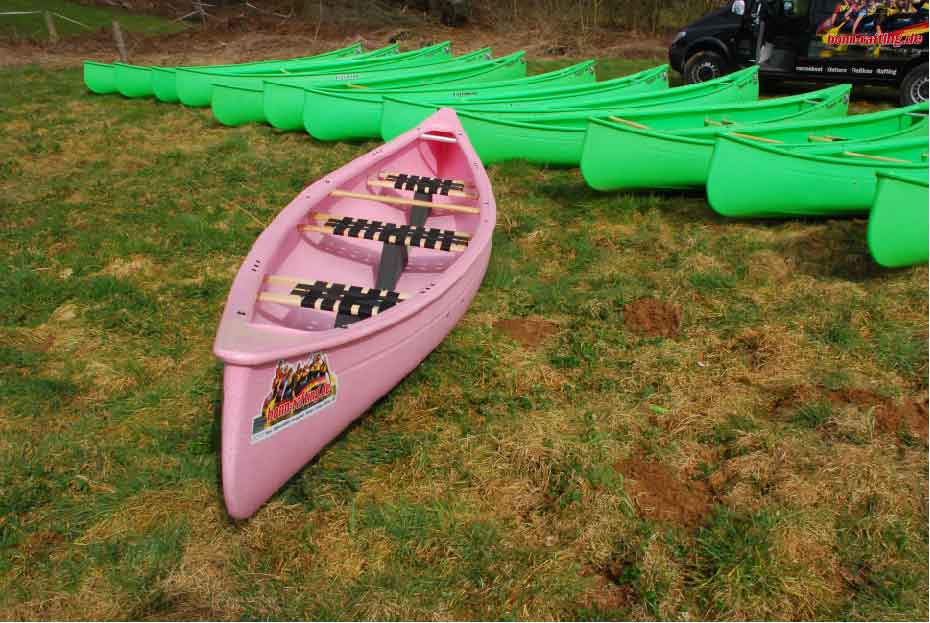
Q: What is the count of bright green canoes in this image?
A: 11